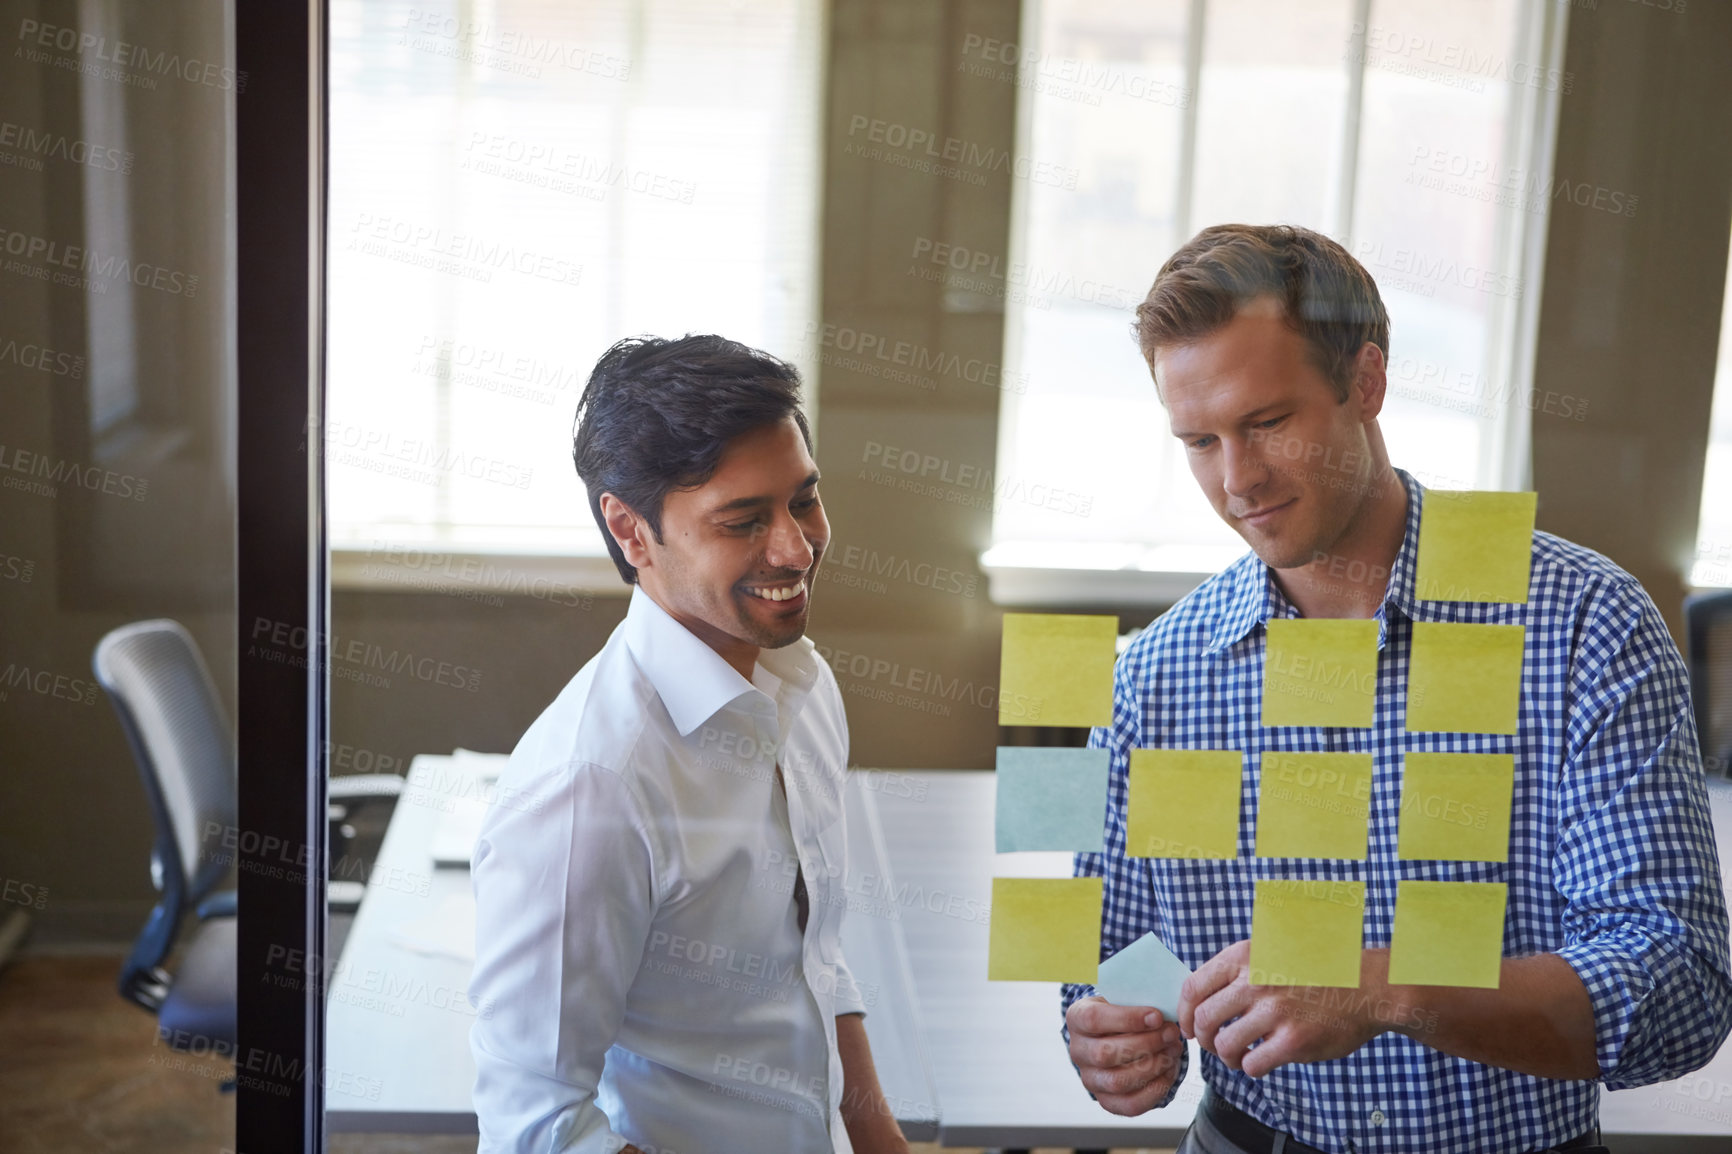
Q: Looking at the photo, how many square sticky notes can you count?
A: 12